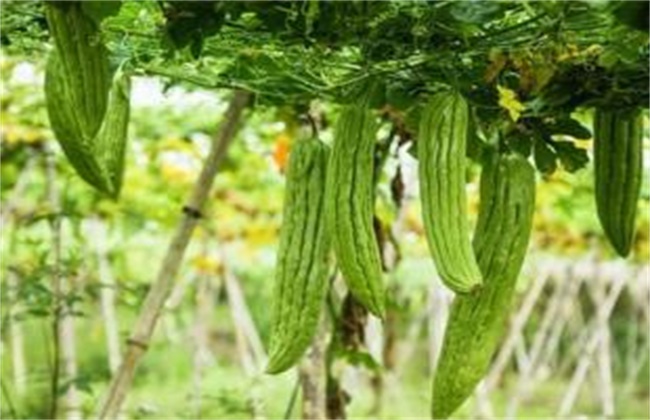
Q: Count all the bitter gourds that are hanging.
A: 8